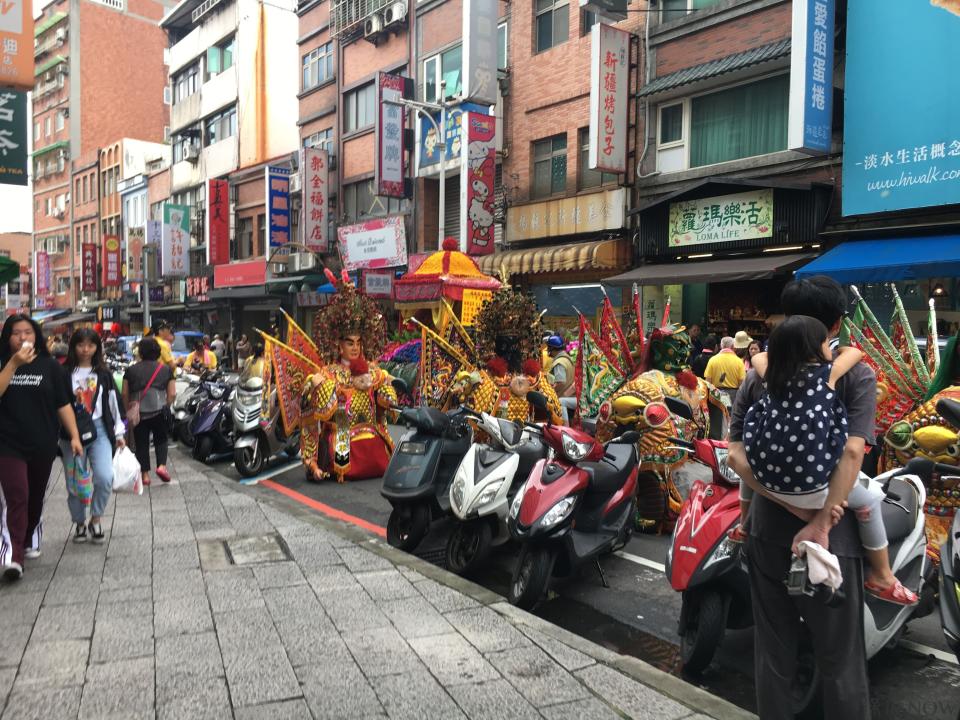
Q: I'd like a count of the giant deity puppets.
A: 4